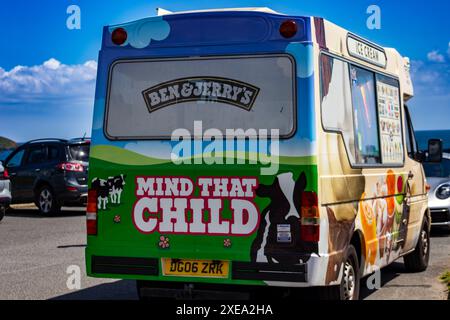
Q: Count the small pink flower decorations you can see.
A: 3